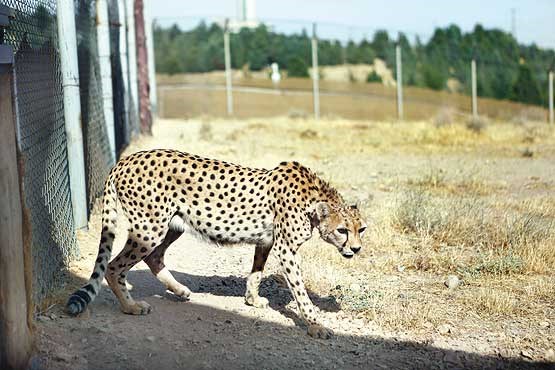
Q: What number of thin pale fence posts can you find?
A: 5